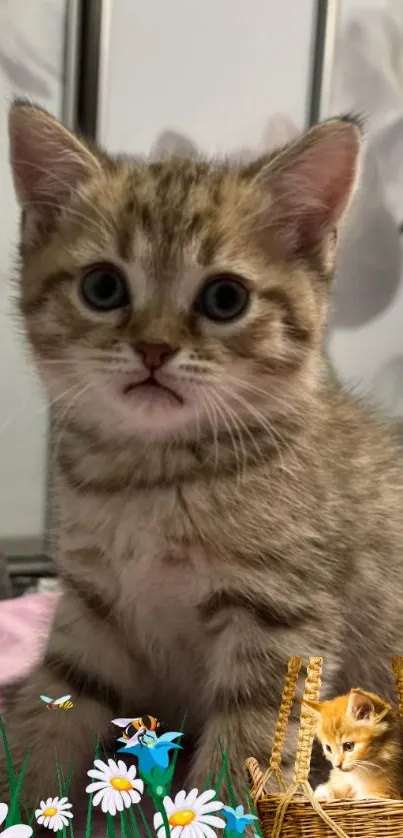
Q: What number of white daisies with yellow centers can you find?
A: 3